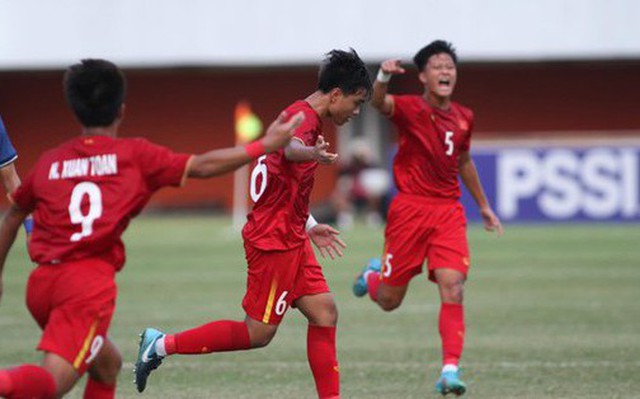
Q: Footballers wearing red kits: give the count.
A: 3